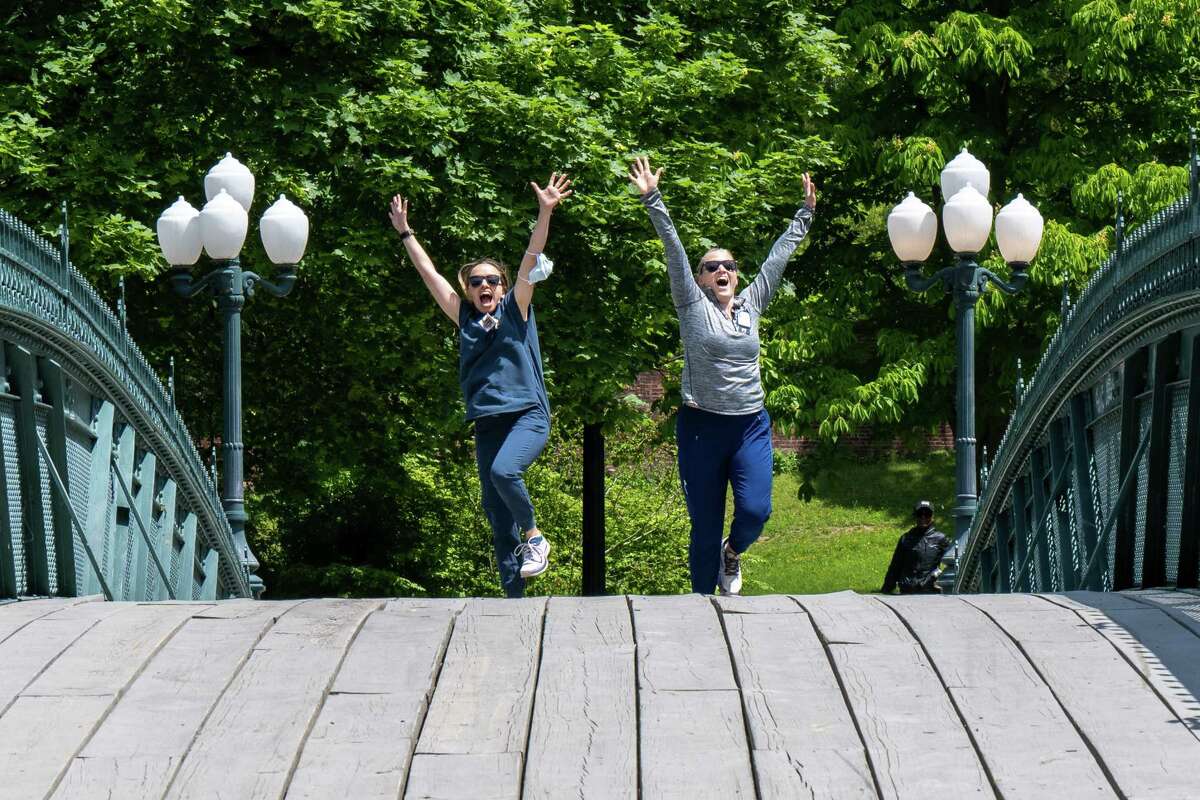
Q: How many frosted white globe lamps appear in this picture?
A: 8